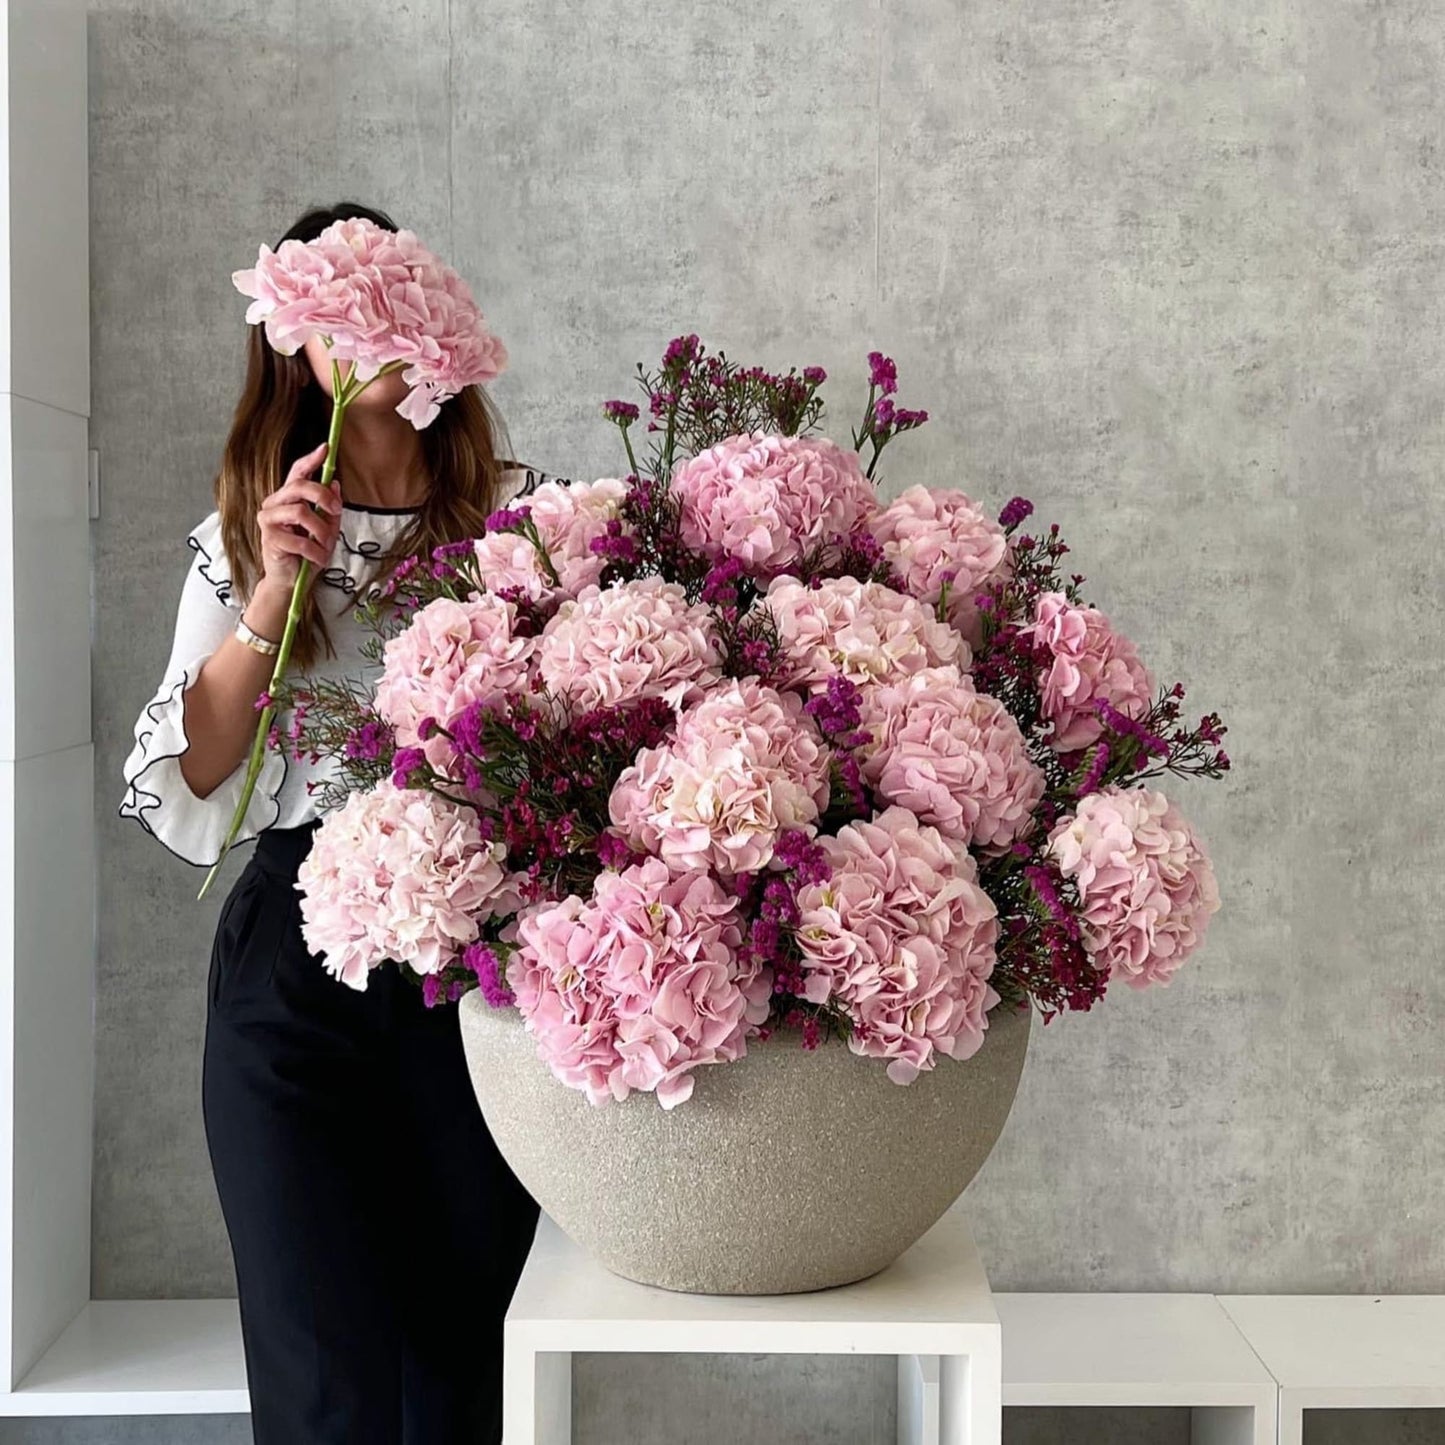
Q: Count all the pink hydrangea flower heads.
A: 14